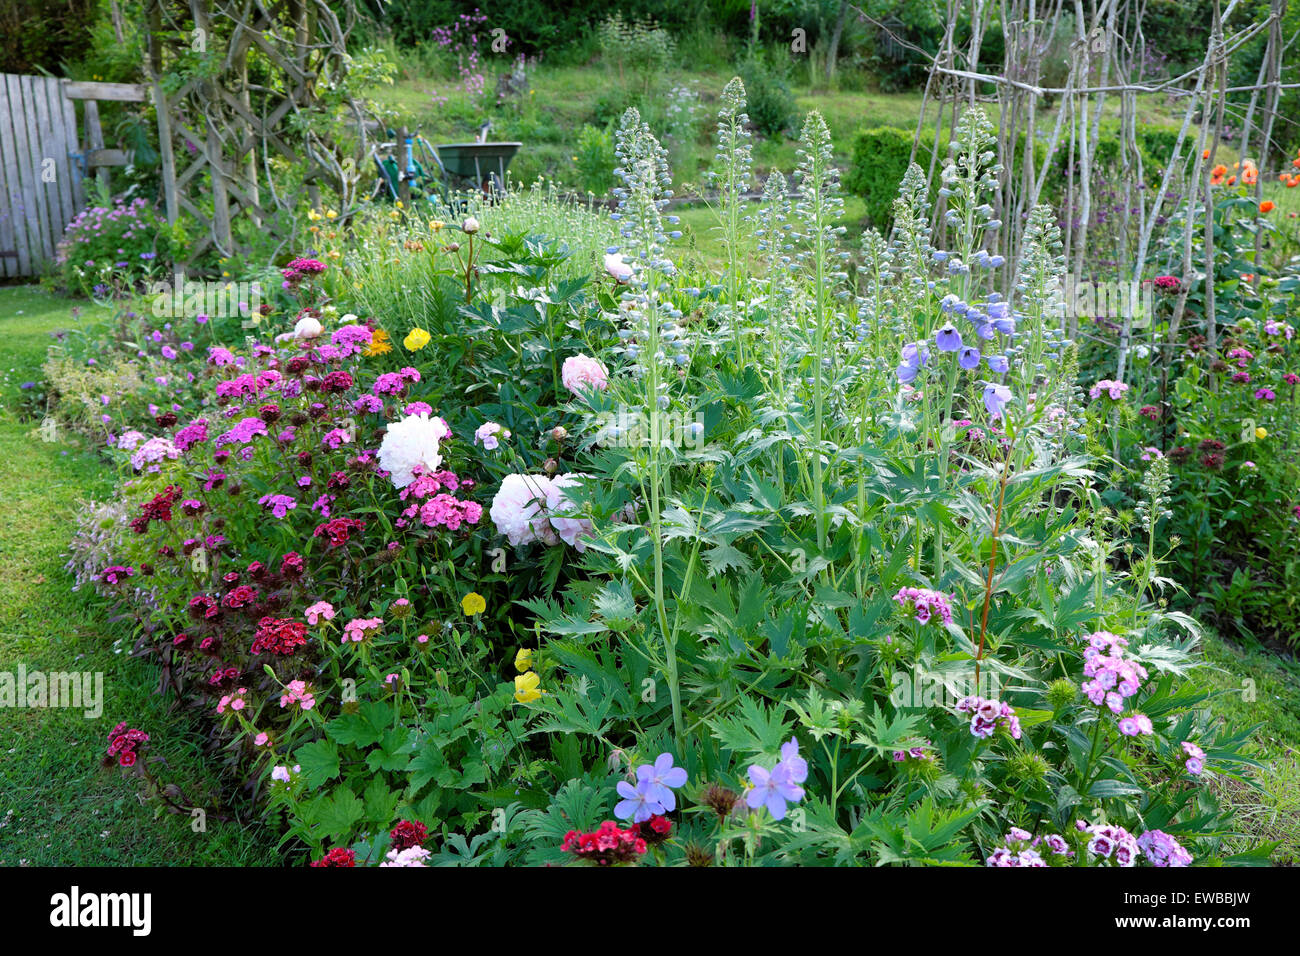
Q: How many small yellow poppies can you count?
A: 4